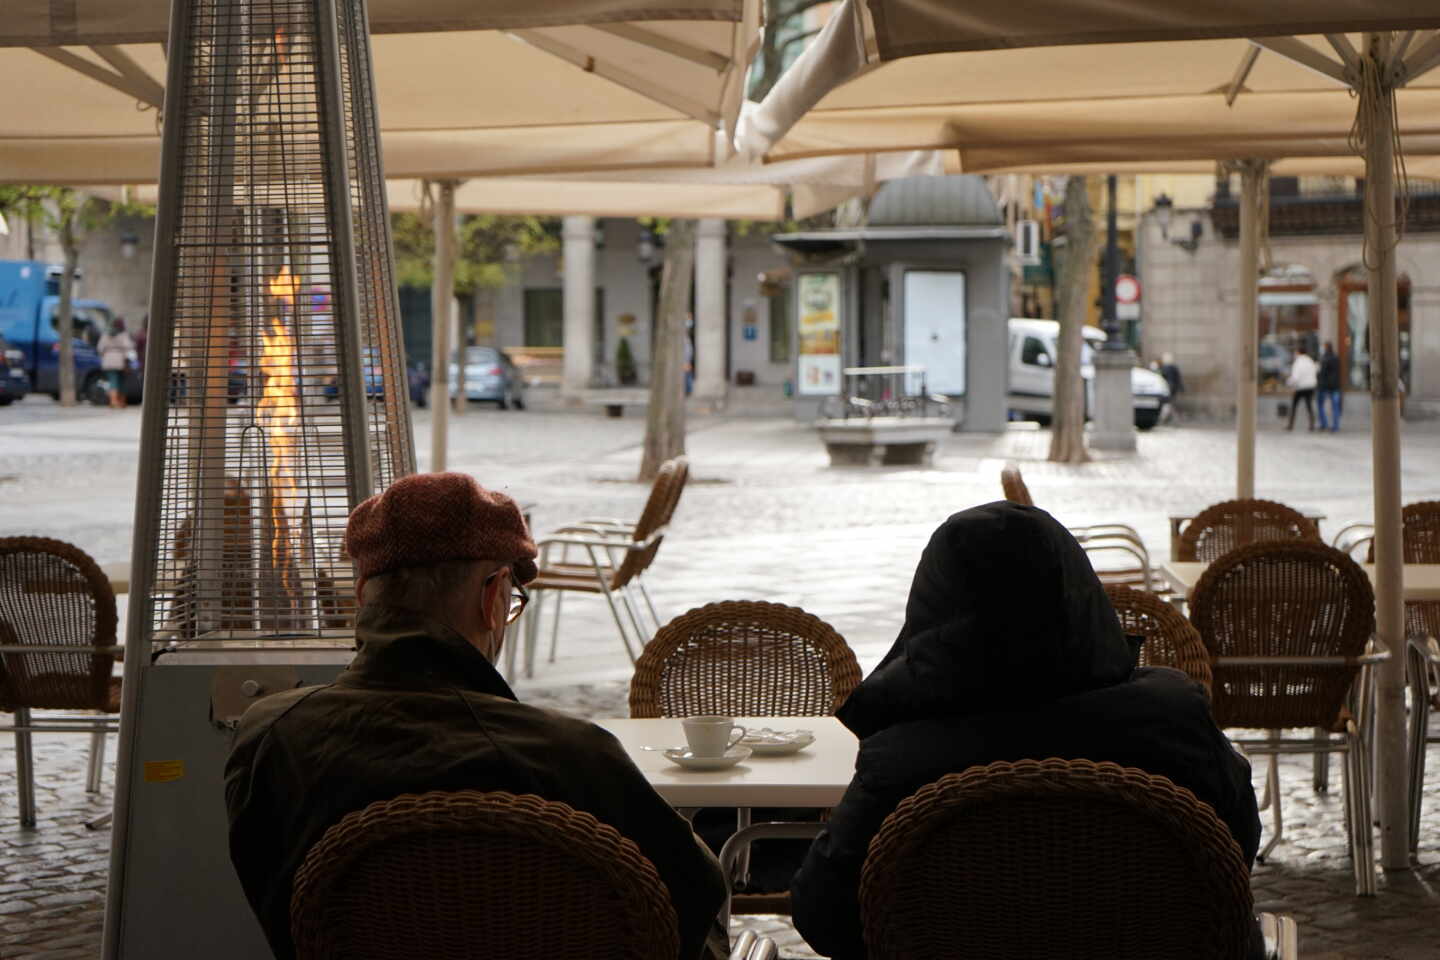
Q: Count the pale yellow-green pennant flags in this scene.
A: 0